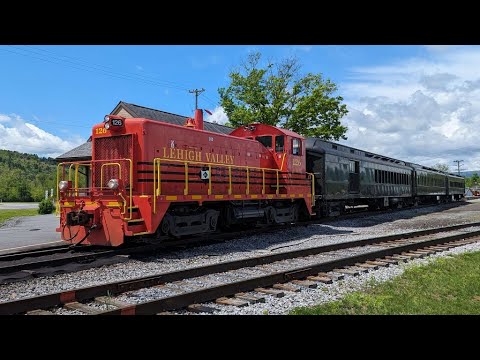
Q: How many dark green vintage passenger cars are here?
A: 3